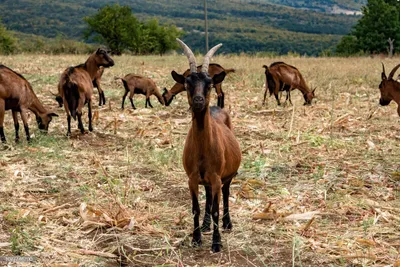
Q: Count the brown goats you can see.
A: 8